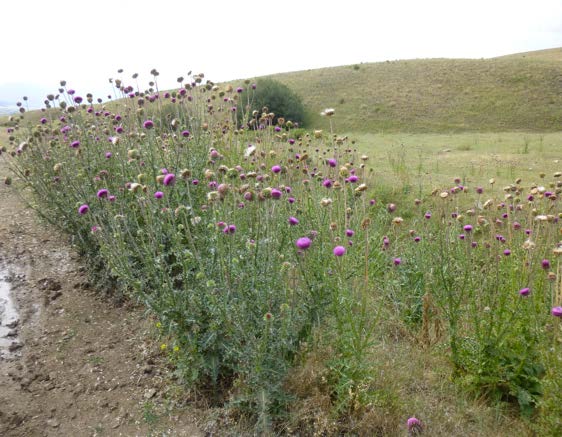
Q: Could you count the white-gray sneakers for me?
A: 0